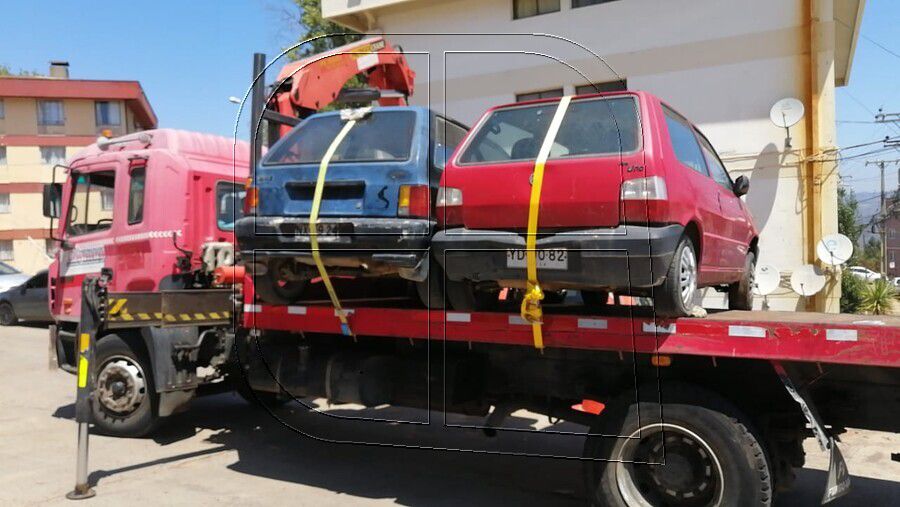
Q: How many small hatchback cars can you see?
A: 2